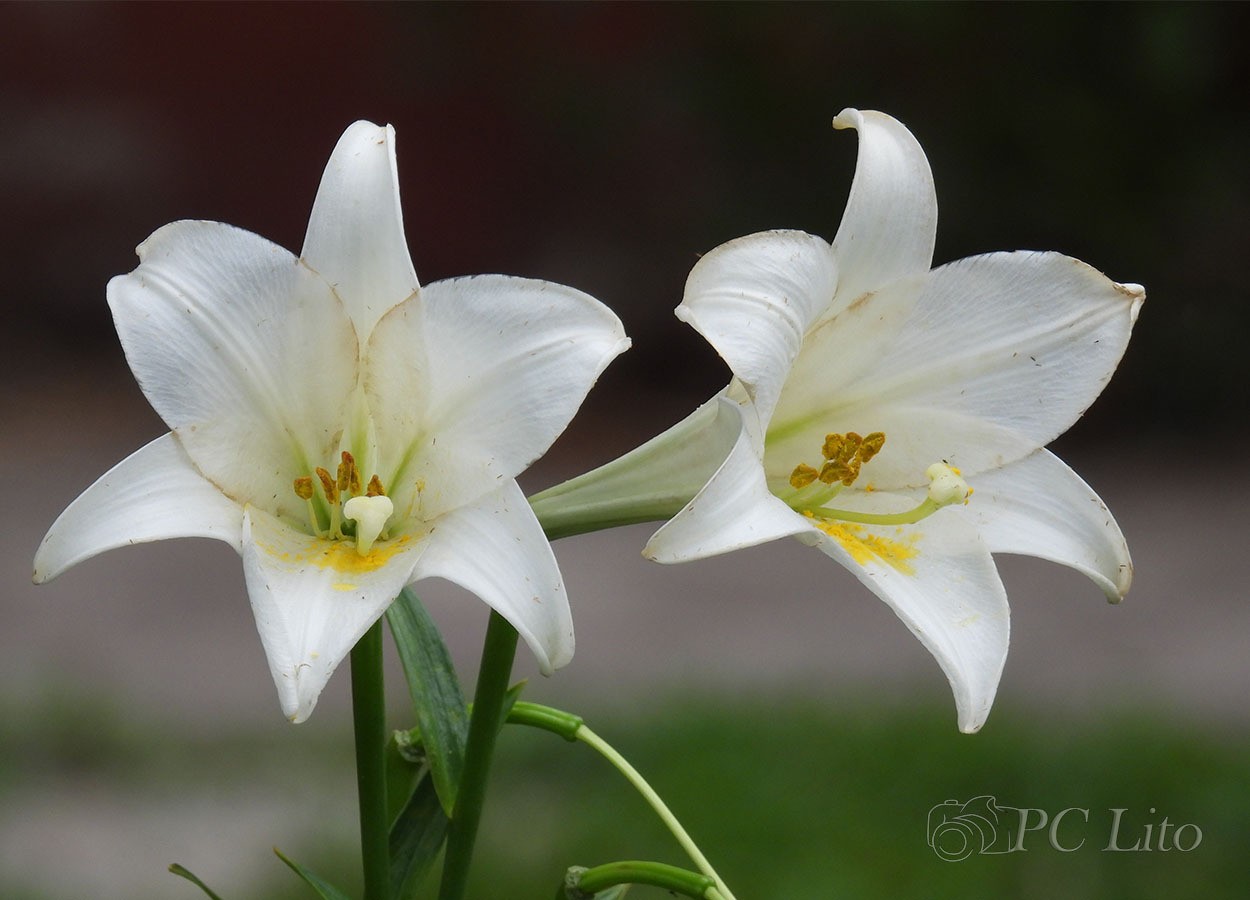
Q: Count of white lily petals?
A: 12